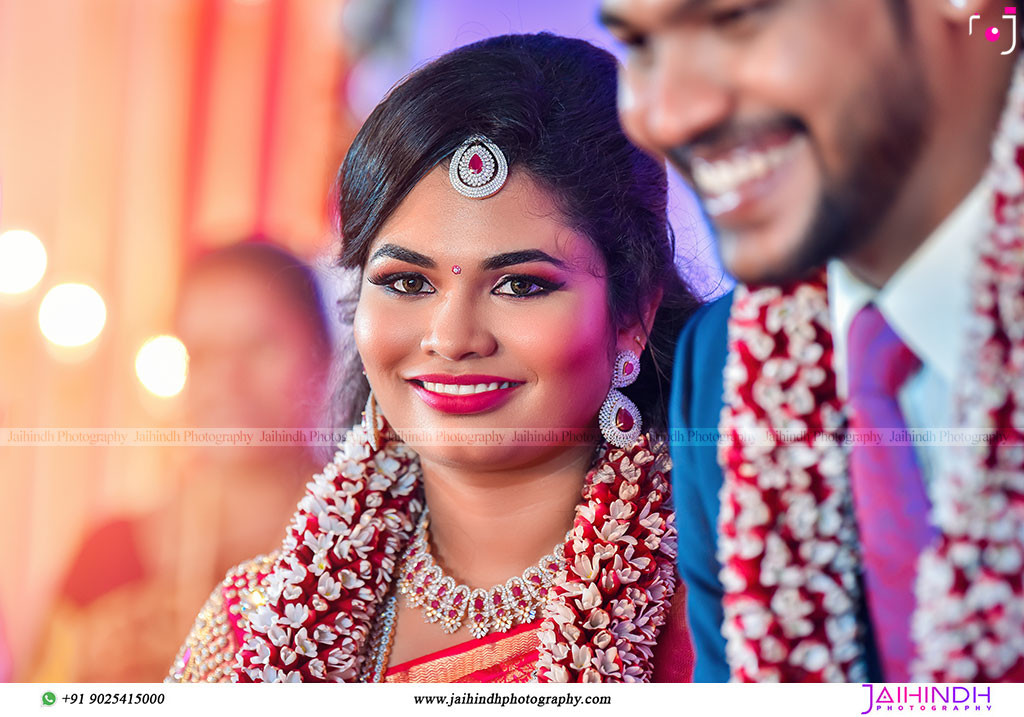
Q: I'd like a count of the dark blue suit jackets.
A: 1